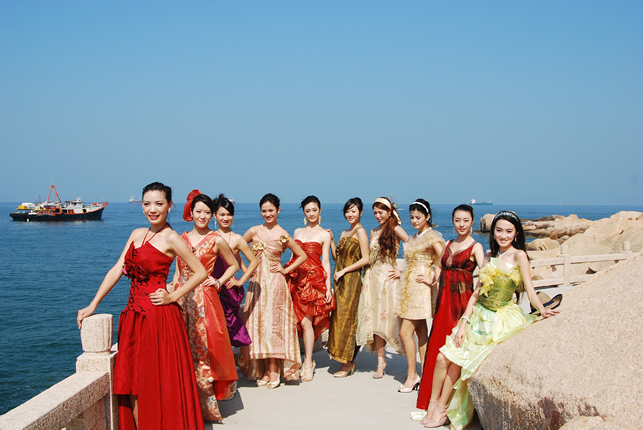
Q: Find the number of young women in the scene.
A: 10